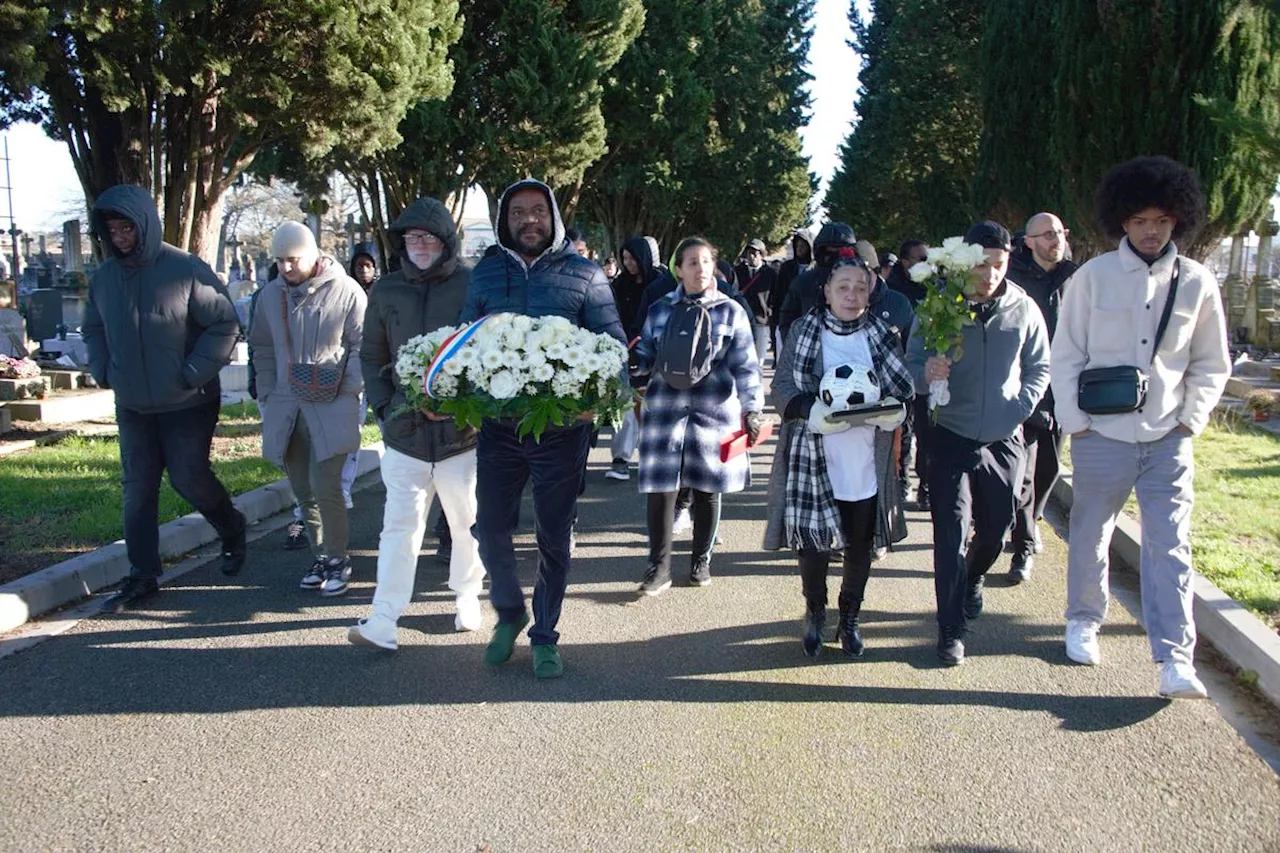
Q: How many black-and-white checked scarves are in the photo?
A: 1